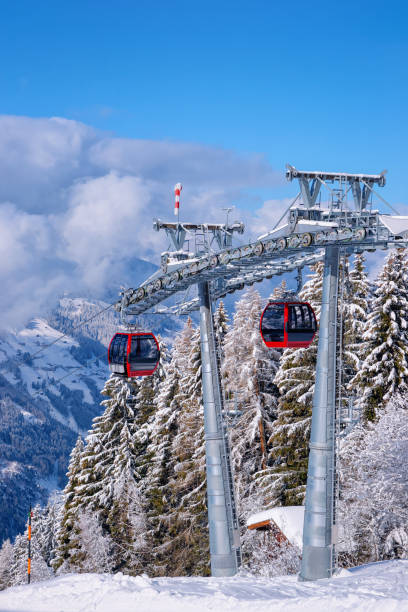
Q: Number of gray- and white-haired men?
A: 0